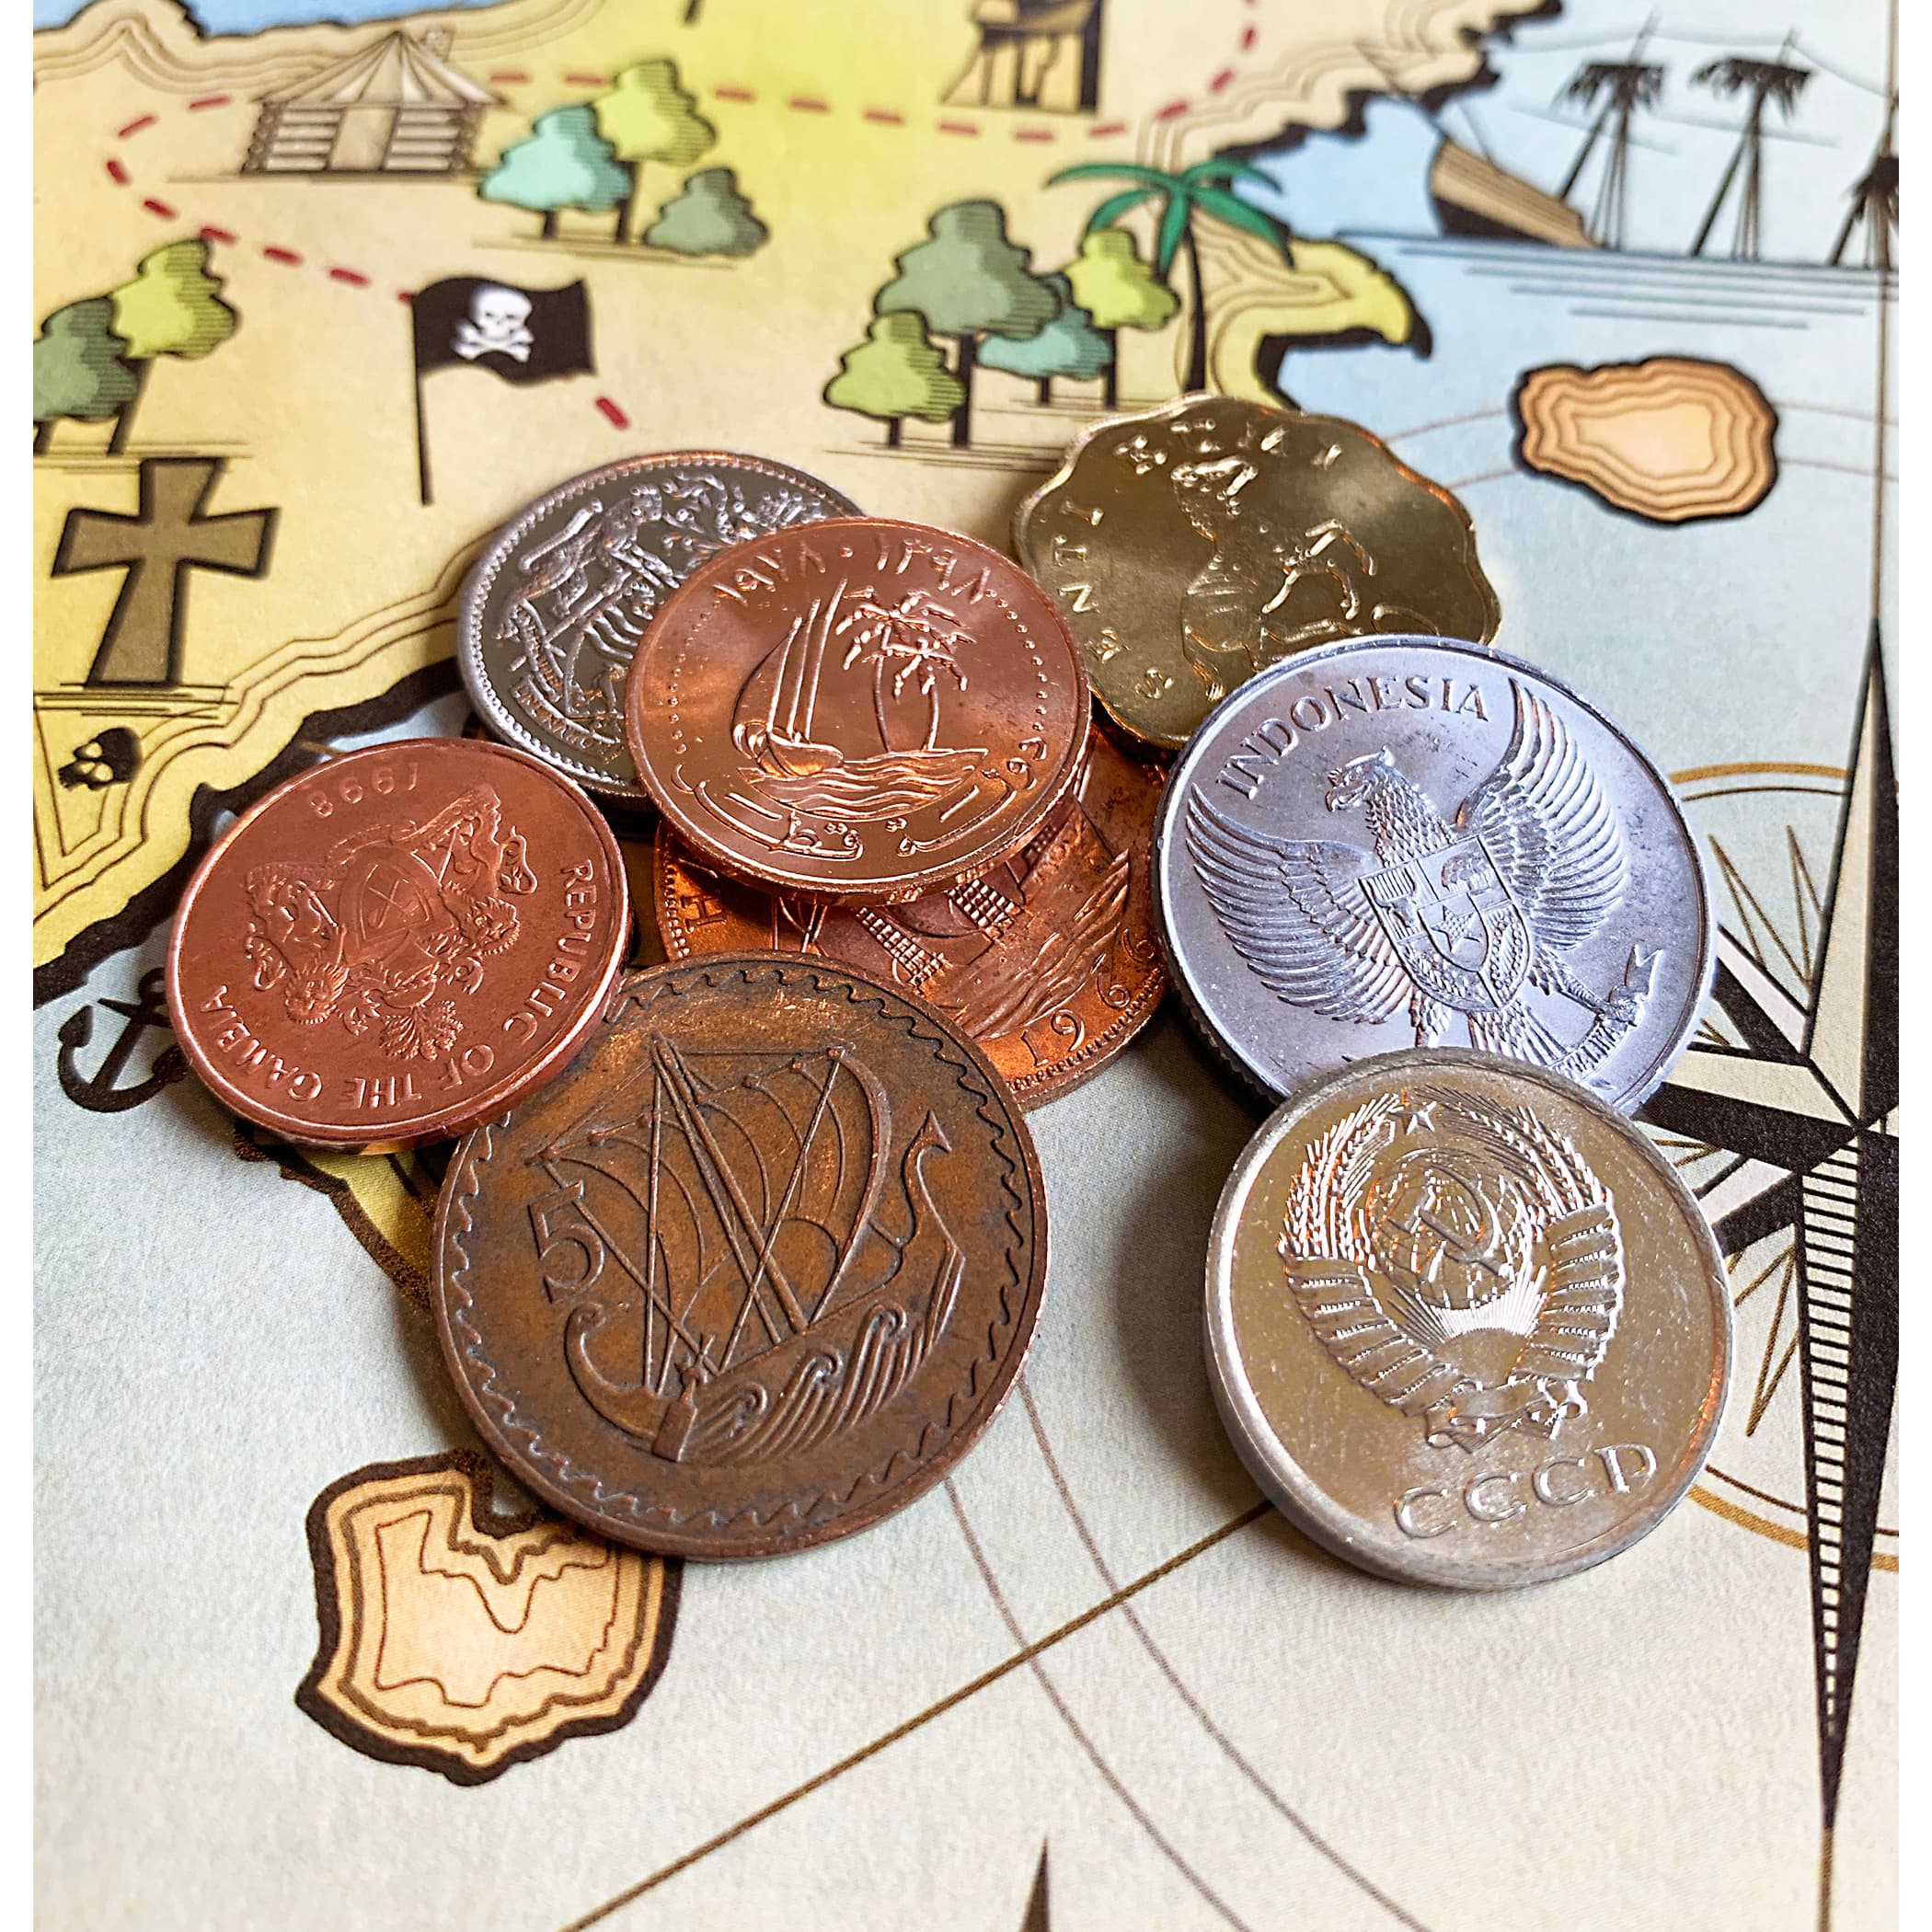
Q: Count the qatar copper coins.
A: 1